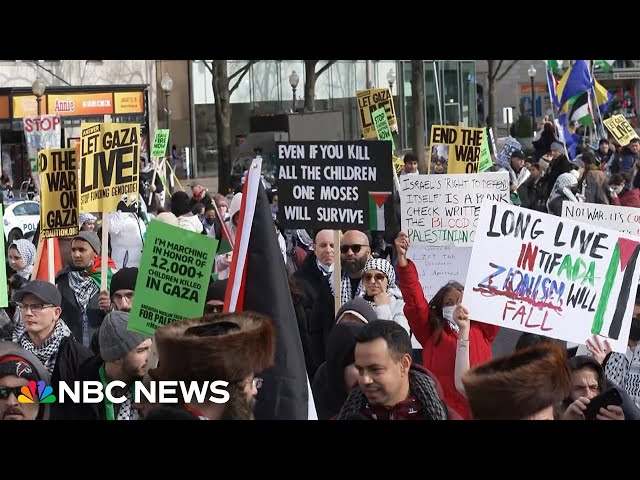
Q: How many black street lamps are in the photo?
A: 5